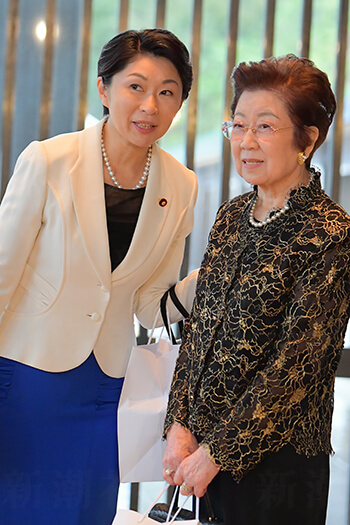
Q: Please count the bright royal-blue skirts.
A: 1